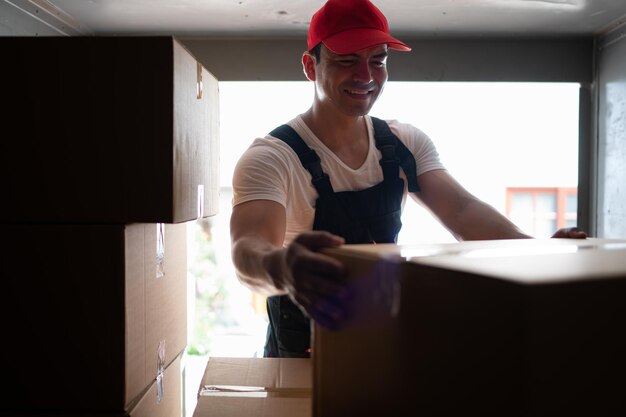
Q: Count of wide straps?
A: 2